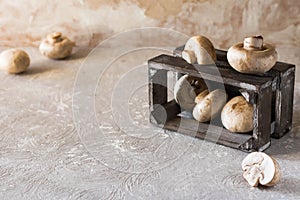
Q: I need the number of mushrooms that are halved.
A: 1